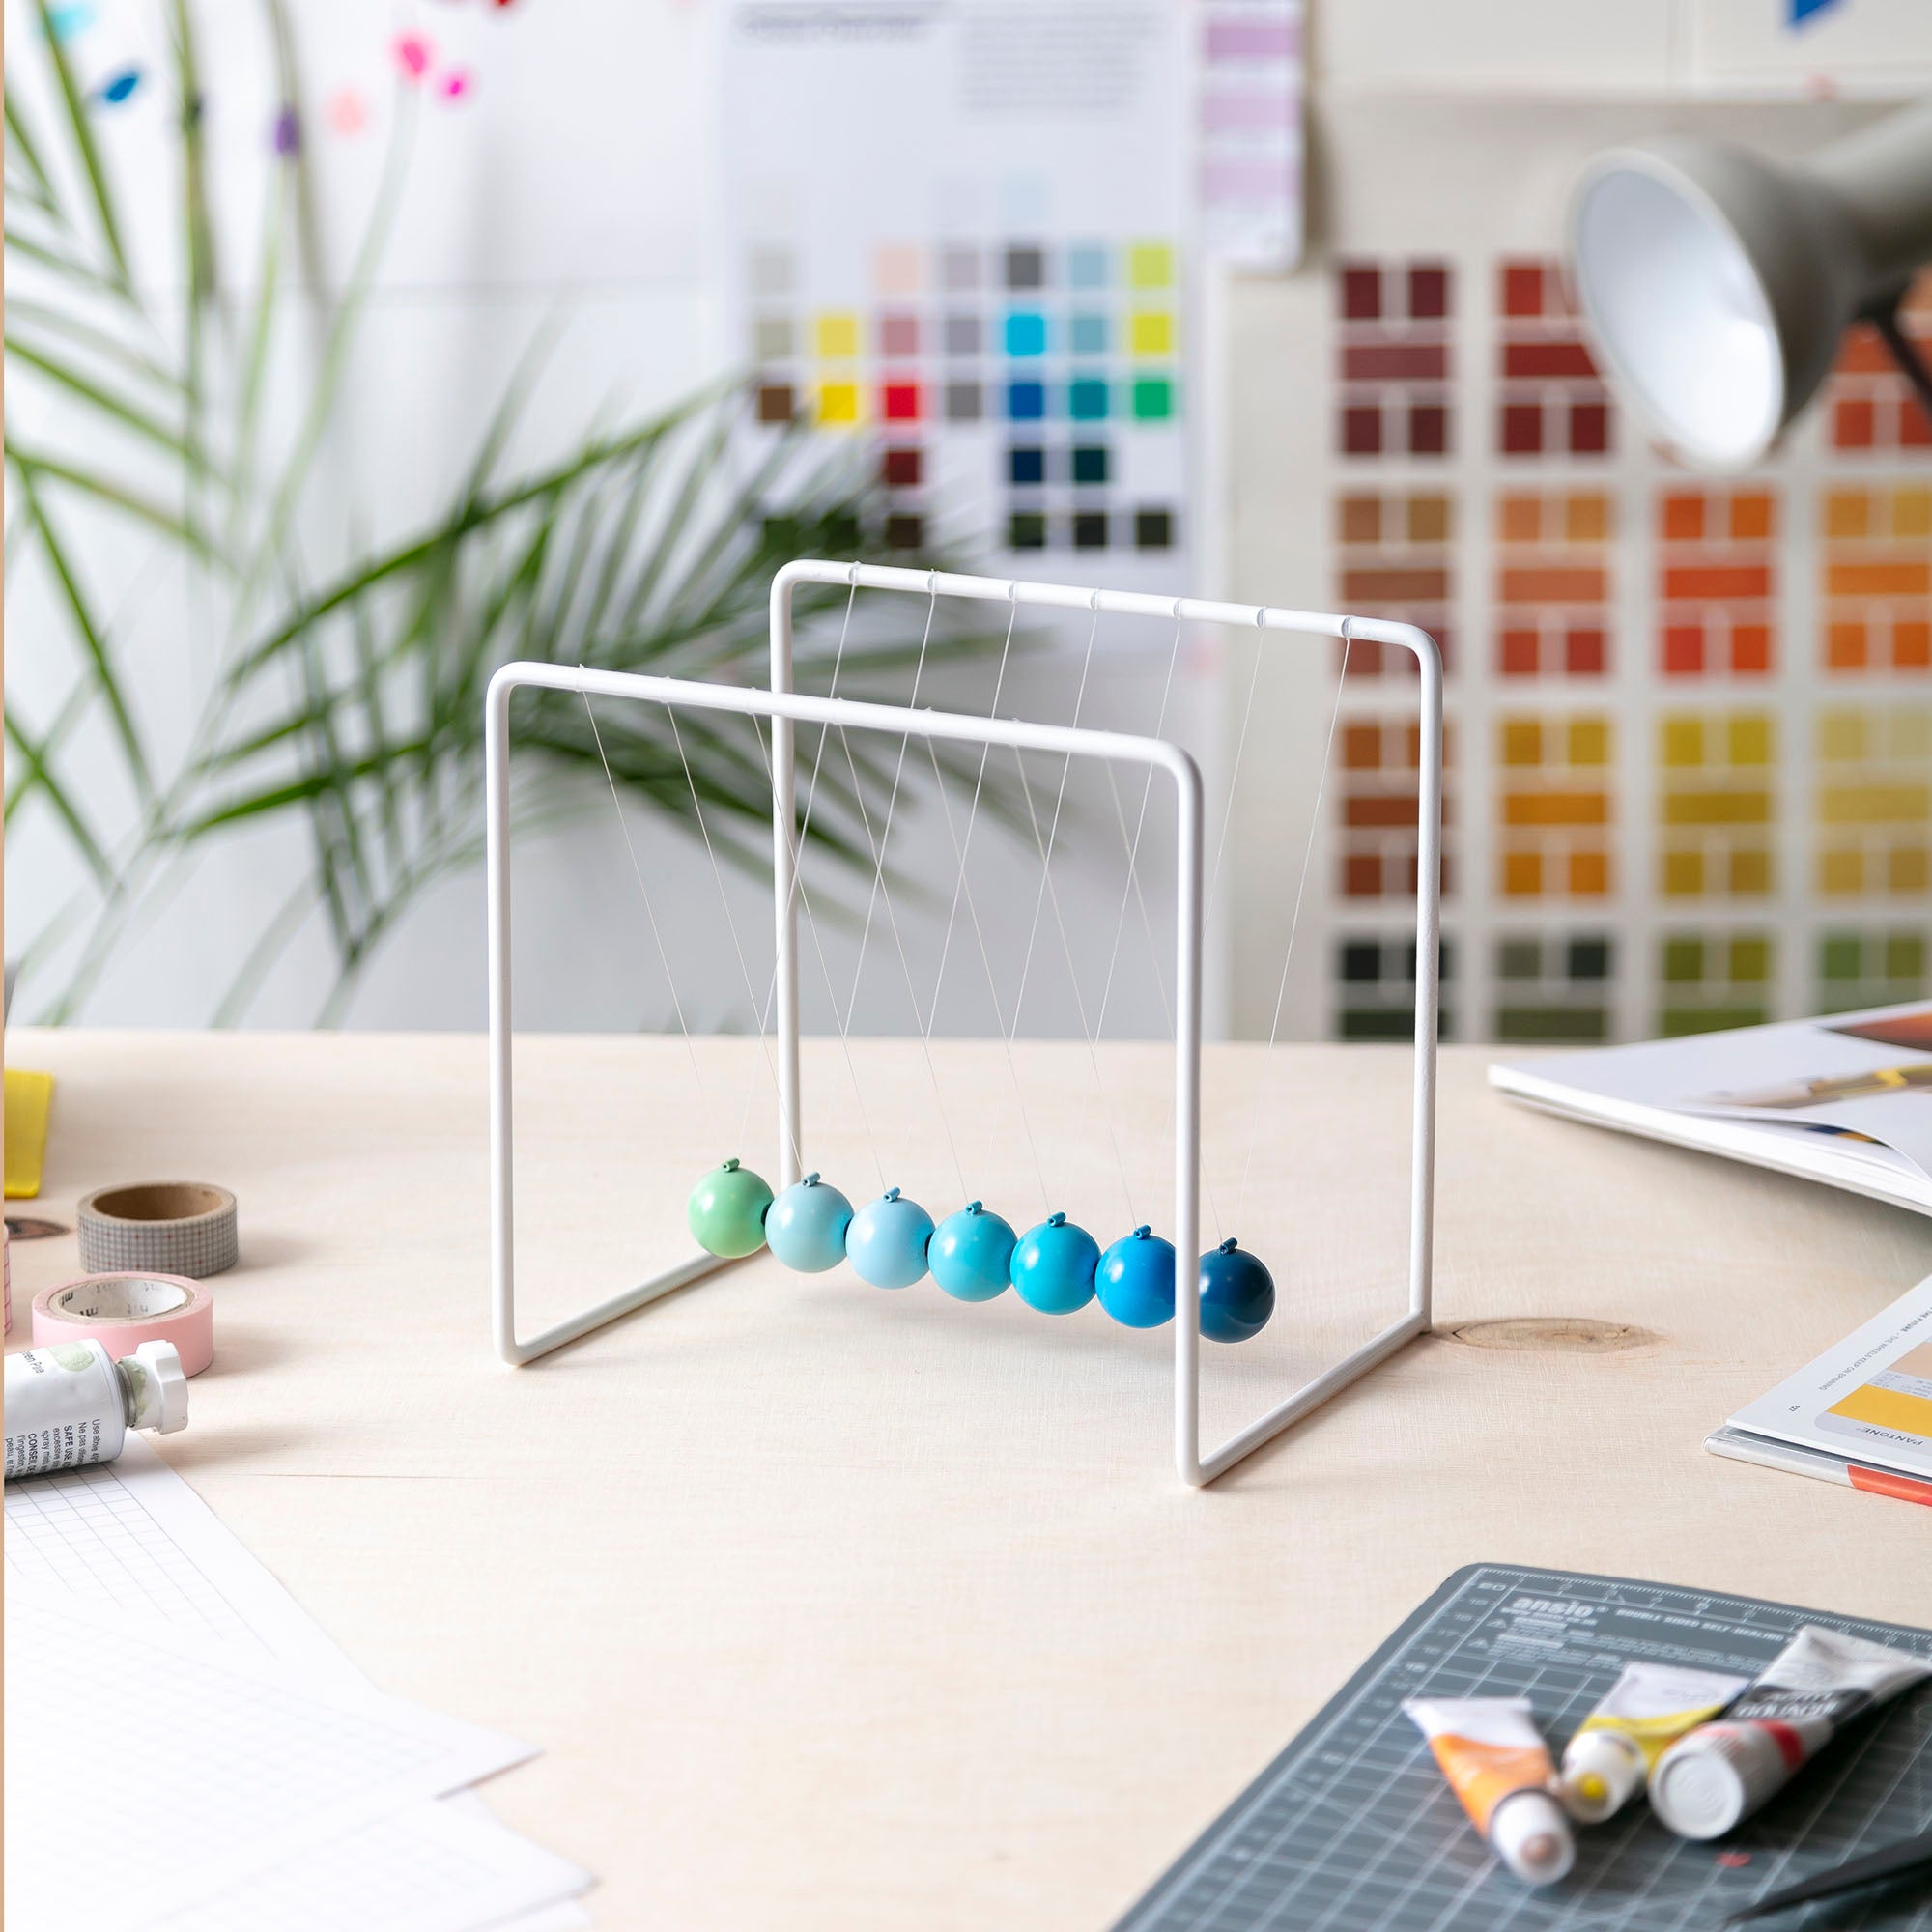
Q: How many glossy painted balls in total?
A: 7